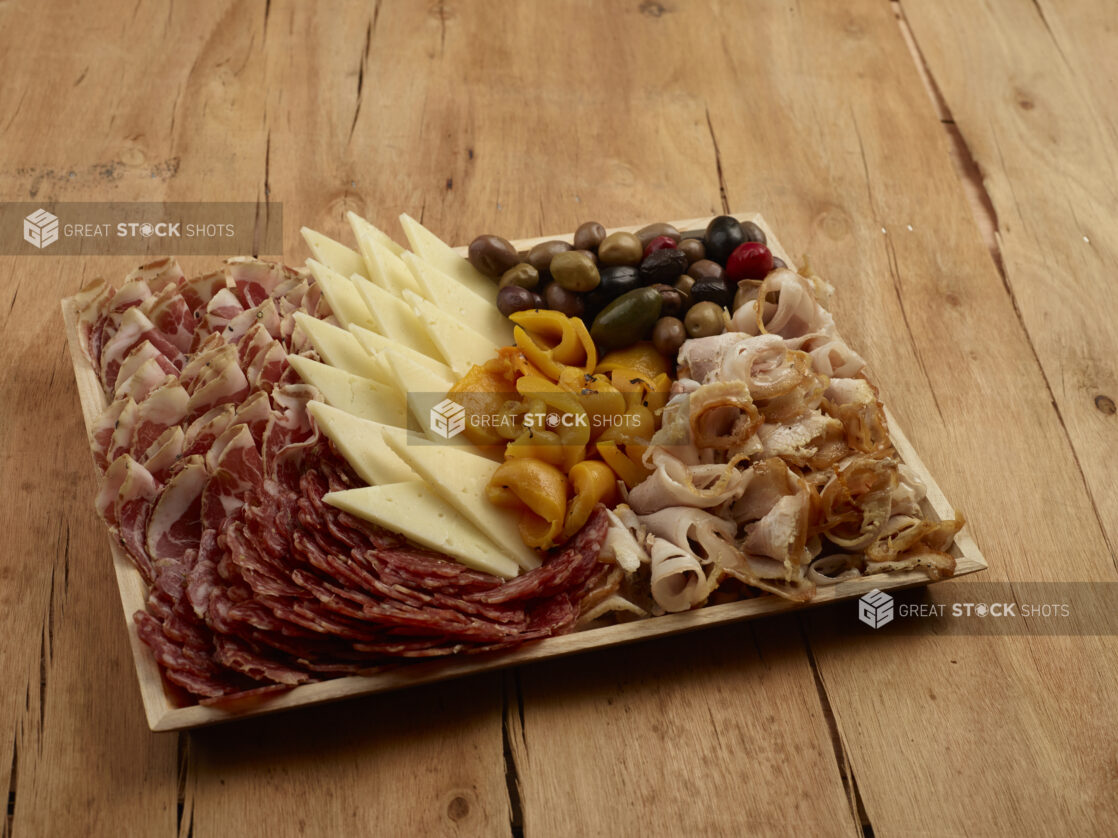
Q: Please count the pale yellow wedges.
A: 15